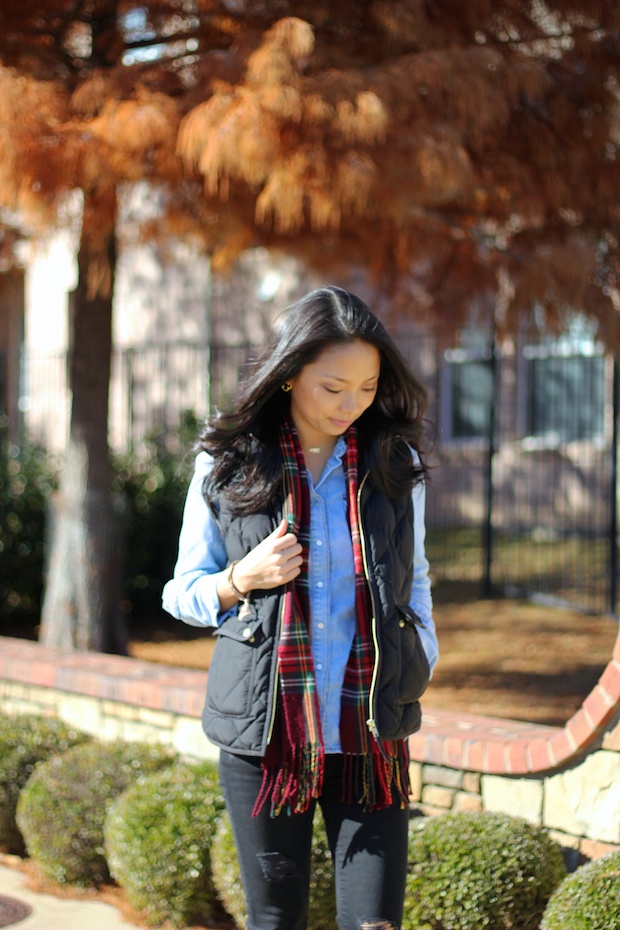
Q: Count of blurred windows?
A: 2